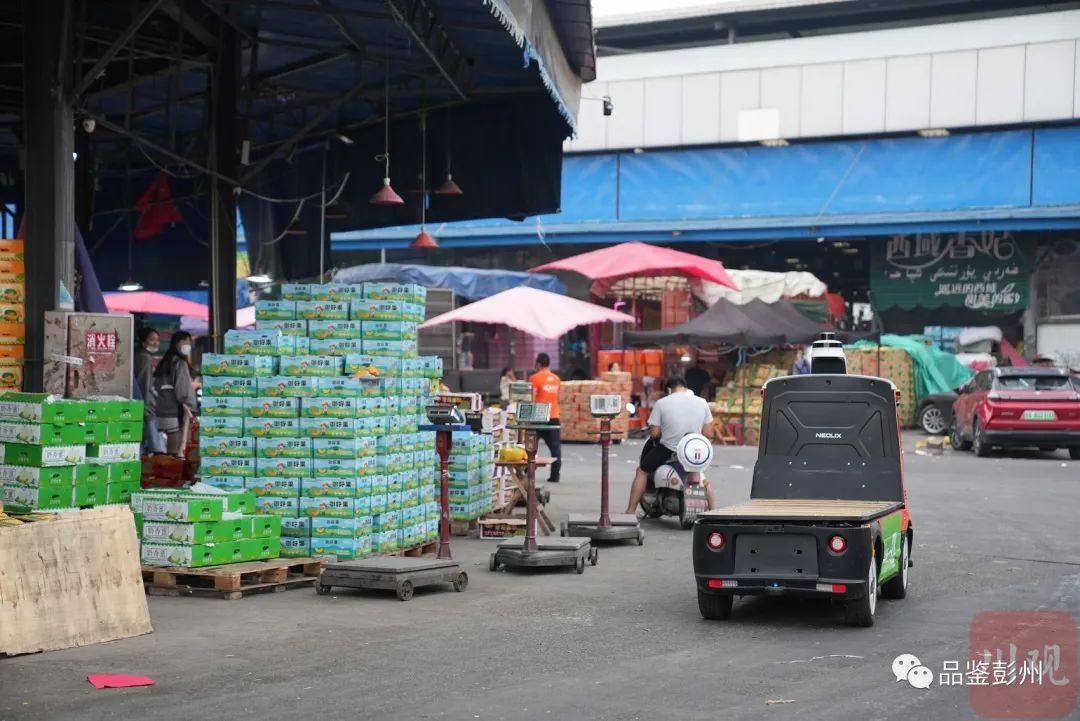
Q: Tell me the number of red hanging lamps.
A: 3